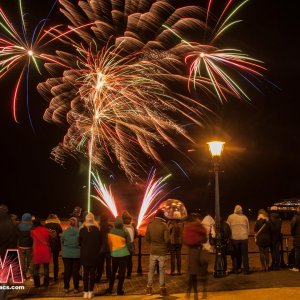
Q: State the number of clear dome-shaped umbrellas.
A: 1